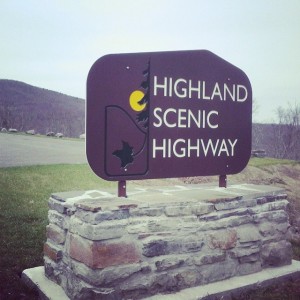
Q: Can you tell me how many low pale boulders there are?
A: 6